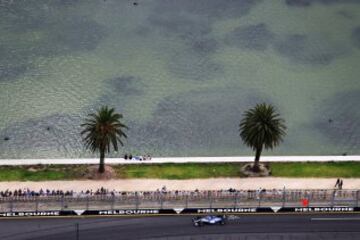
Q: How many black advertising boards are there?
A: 4